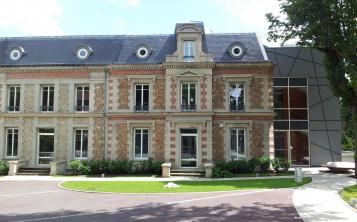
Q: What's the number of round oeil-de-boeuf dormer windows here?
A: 4